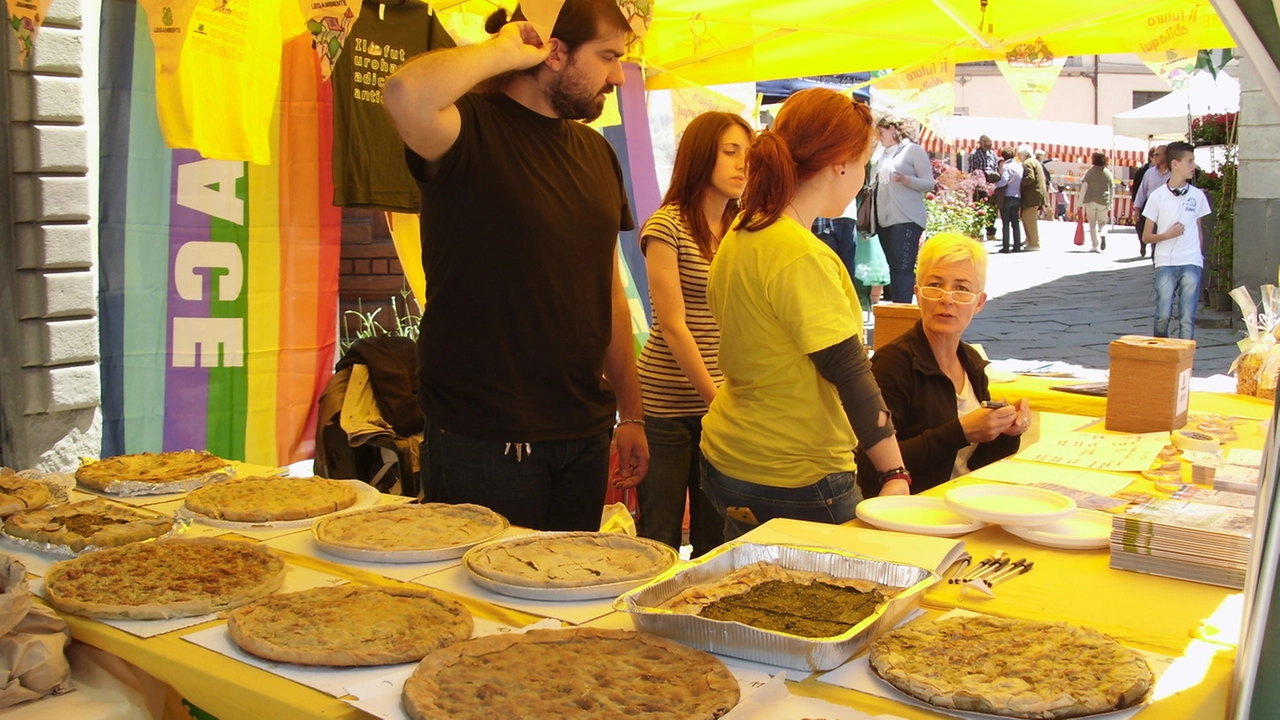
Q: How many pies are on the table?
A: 11